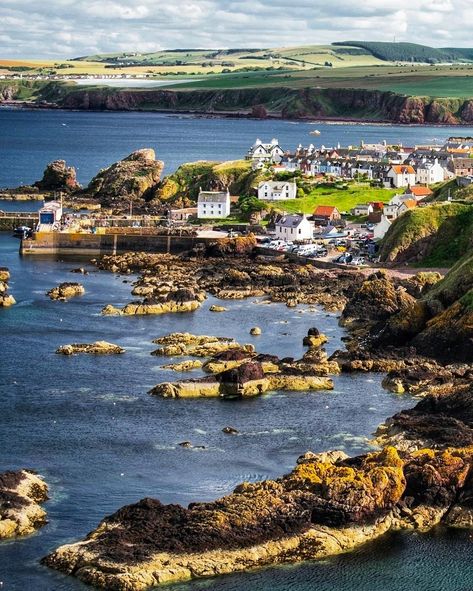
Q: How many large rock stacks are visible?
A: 2